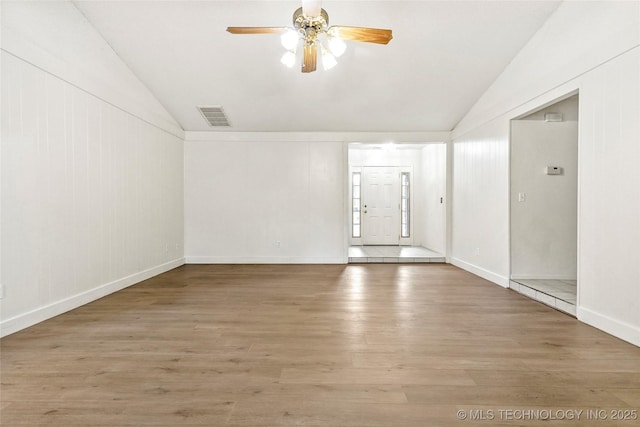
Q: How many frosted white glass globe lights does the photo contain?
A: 4